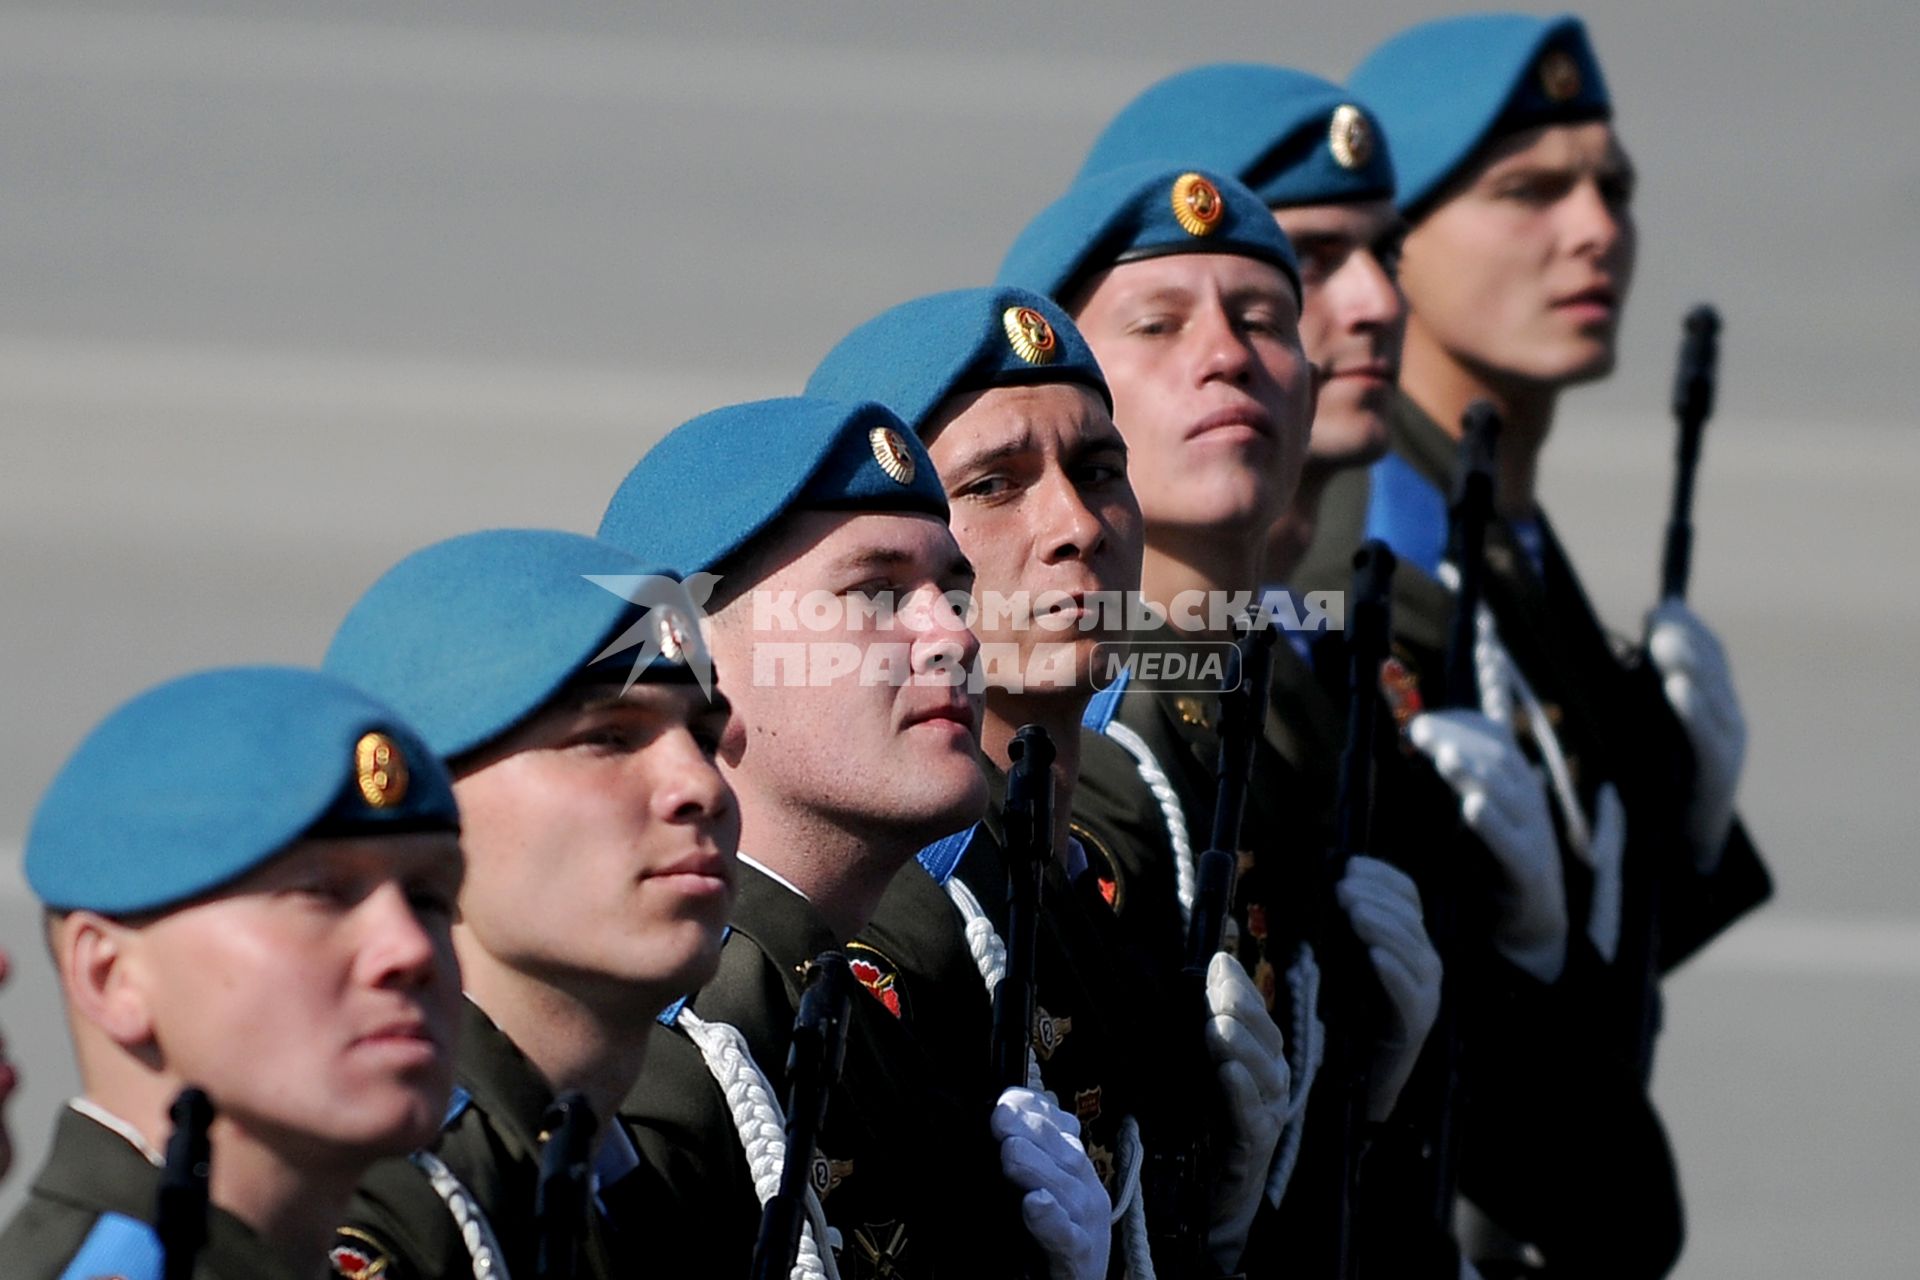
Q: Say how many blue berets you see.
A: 7